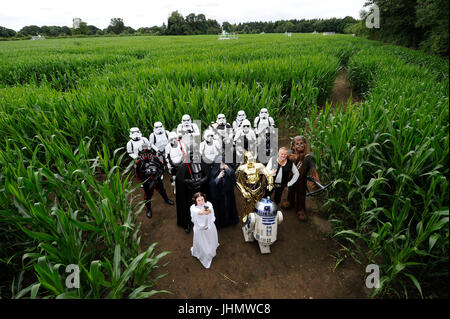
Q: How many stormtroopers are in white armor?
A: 9